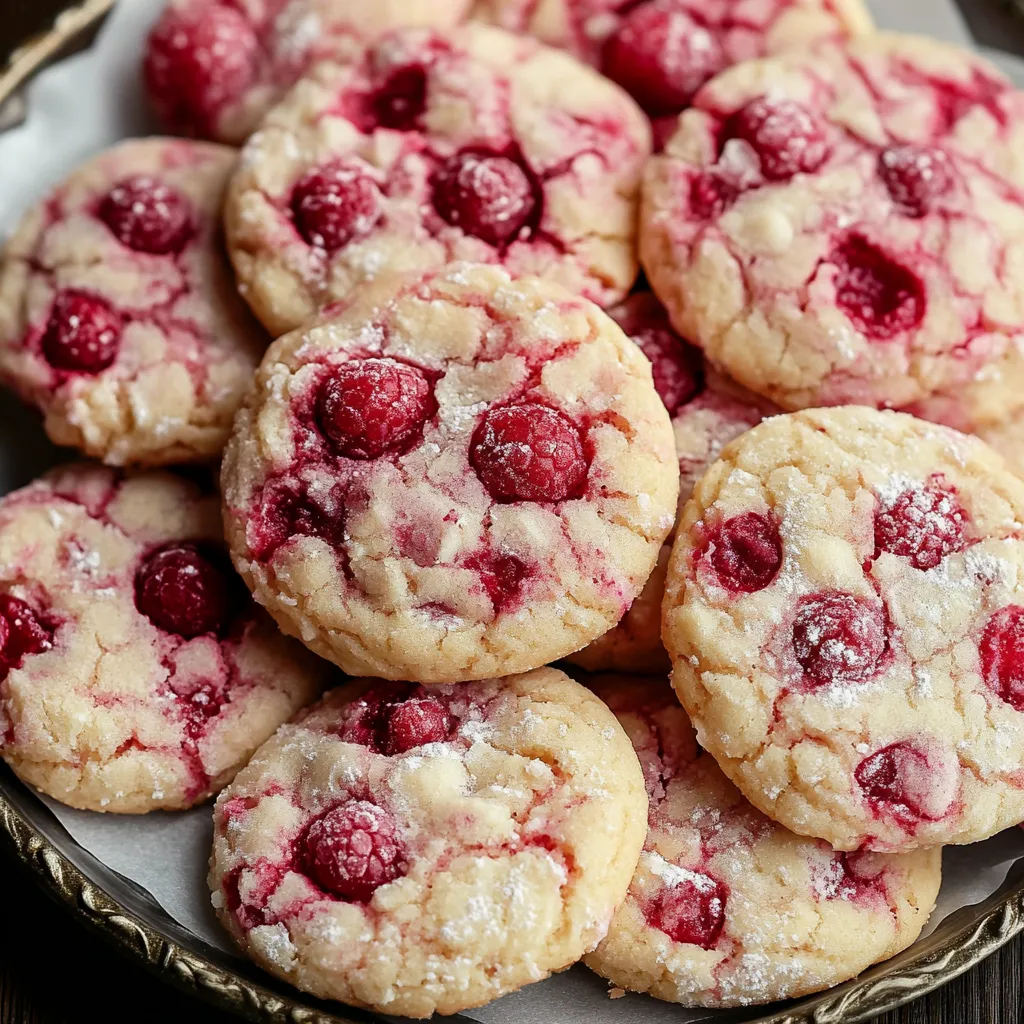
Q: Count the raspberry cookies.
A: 11